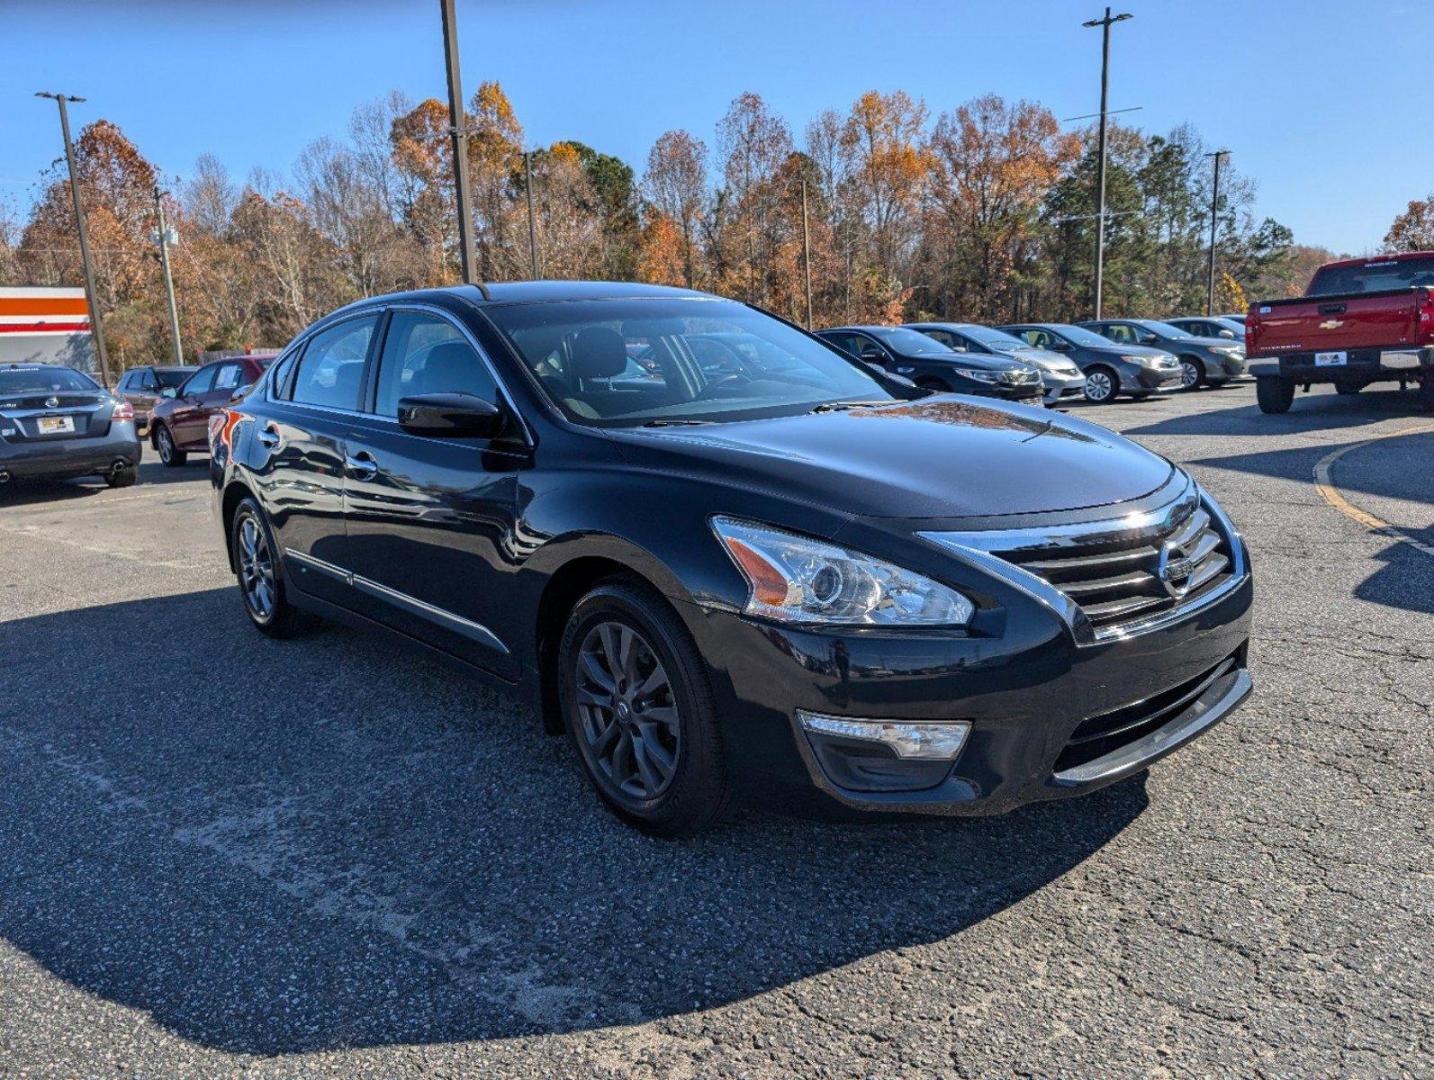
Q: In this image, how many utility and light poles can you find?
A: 7